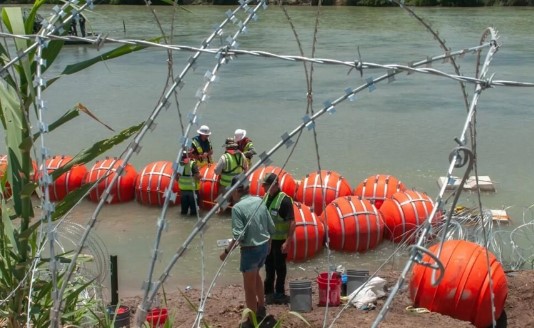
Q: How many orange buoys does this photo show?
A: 12